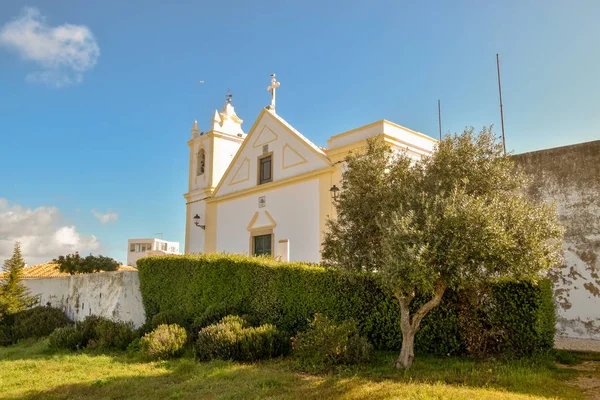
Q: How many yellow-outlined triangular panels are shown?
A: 3